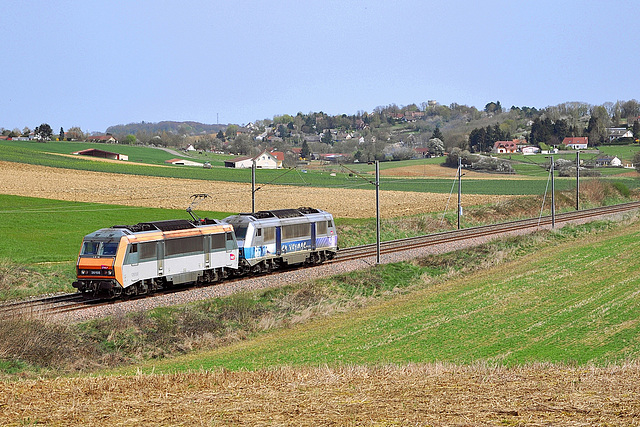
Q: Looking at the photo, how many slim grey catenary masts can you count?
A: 5